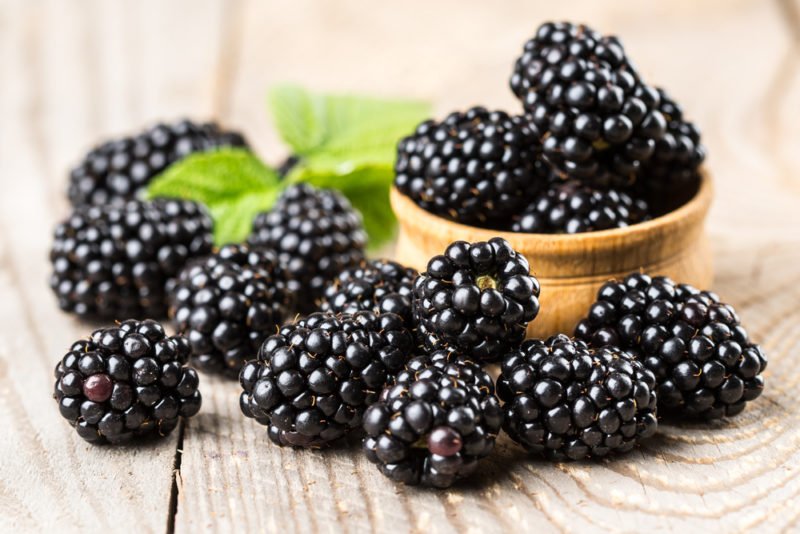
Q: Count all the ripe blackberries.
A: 15